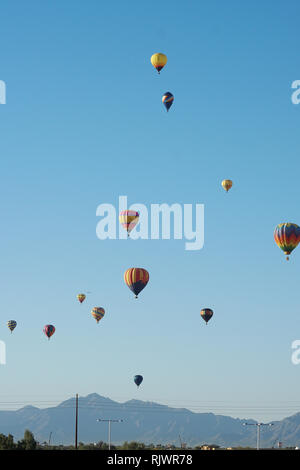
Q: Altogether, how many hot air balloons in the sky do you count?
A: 12